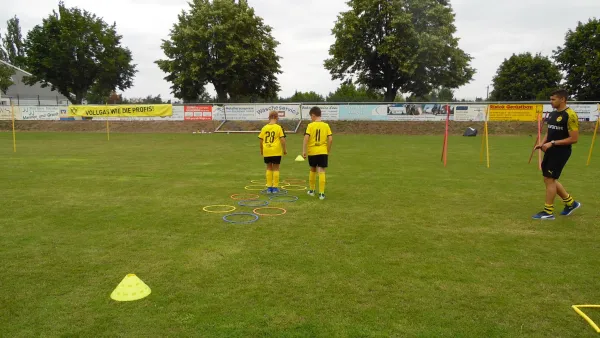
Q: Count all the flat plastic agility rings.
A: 12